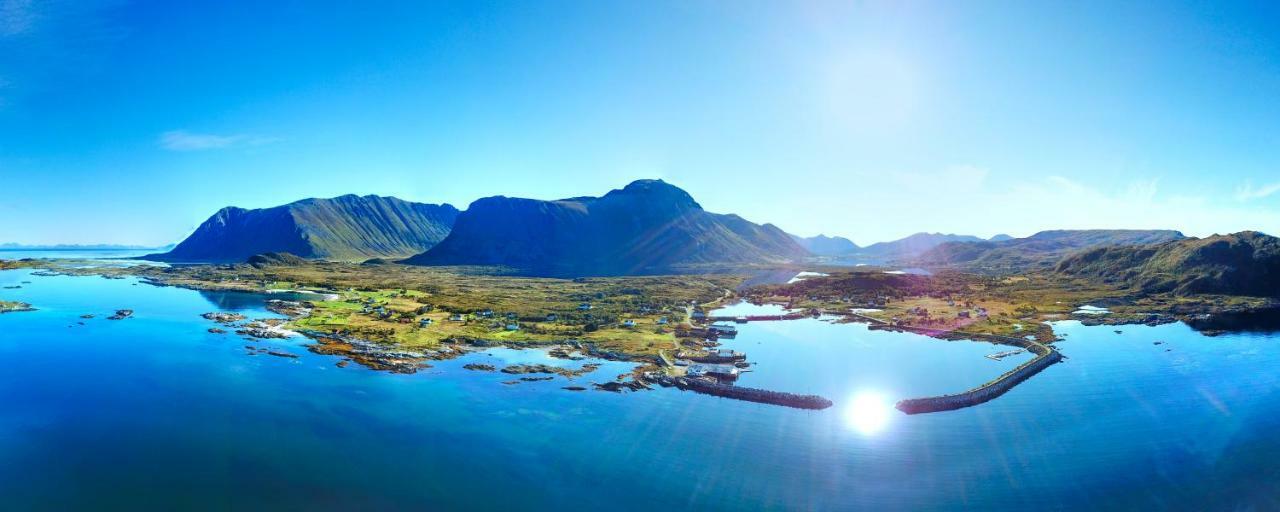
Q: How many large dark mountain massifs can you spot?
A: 2